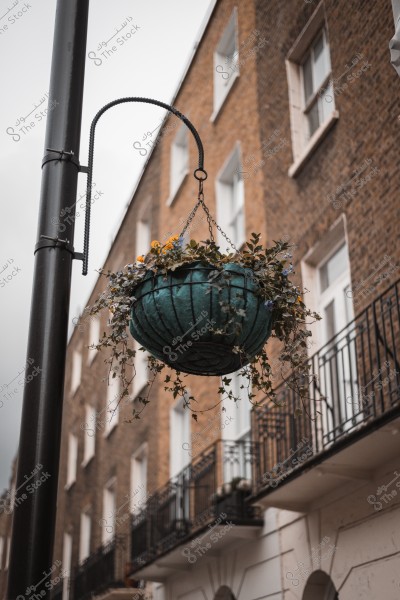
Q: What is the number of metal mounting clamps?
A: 2